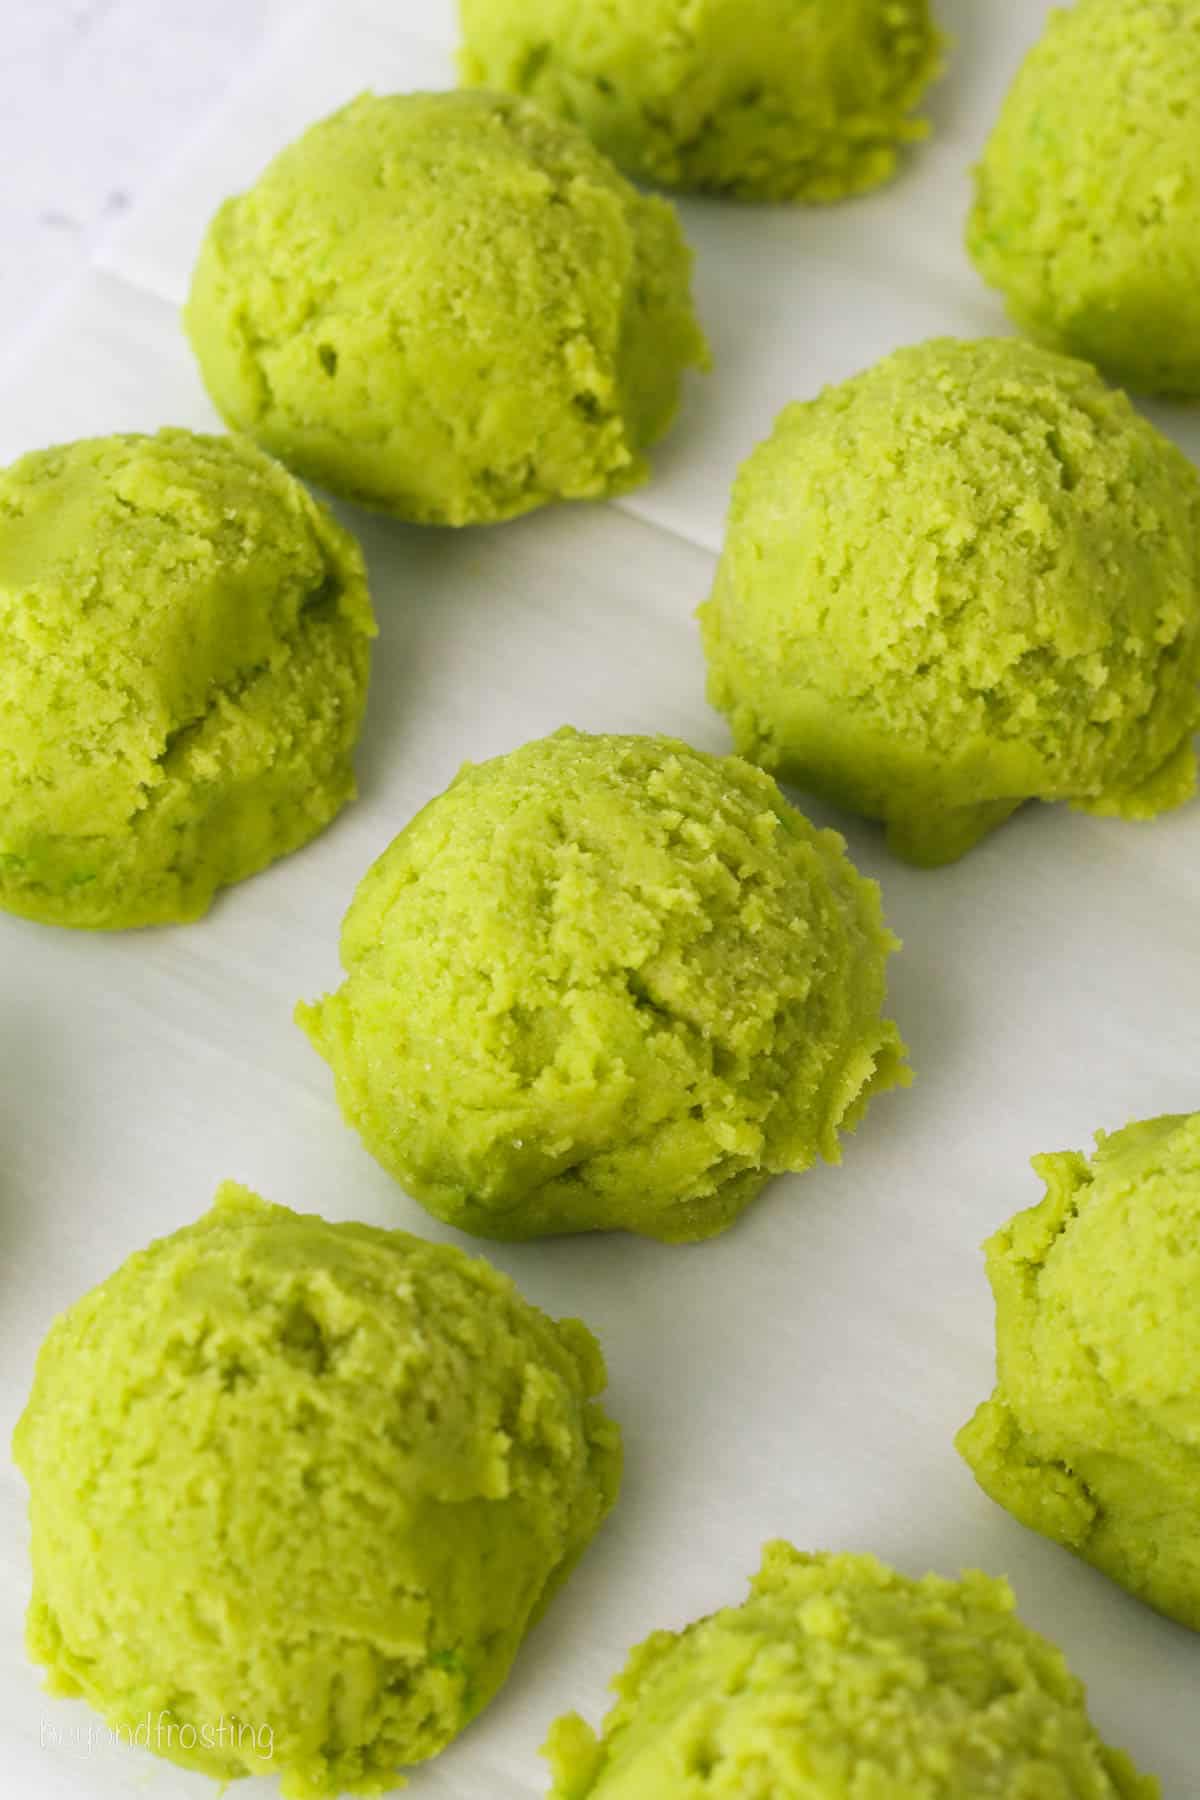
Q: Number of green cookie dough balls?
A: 9